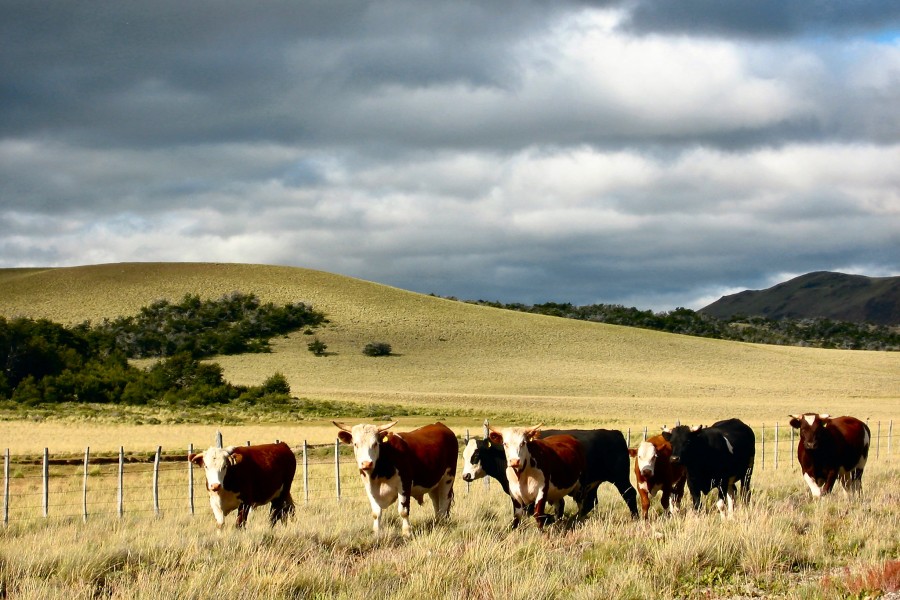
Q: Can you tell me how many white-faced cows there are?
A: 5